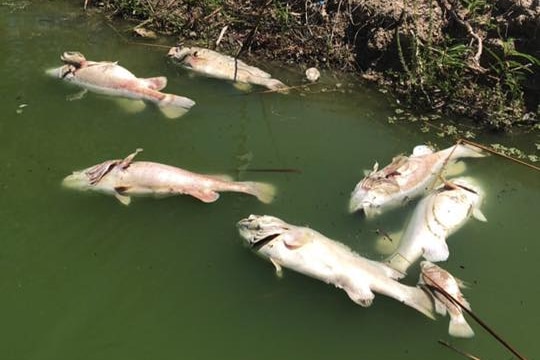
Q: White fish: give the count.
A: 7